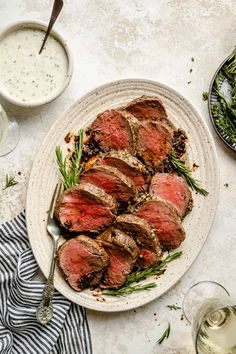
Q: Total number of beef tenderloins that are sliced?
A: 11